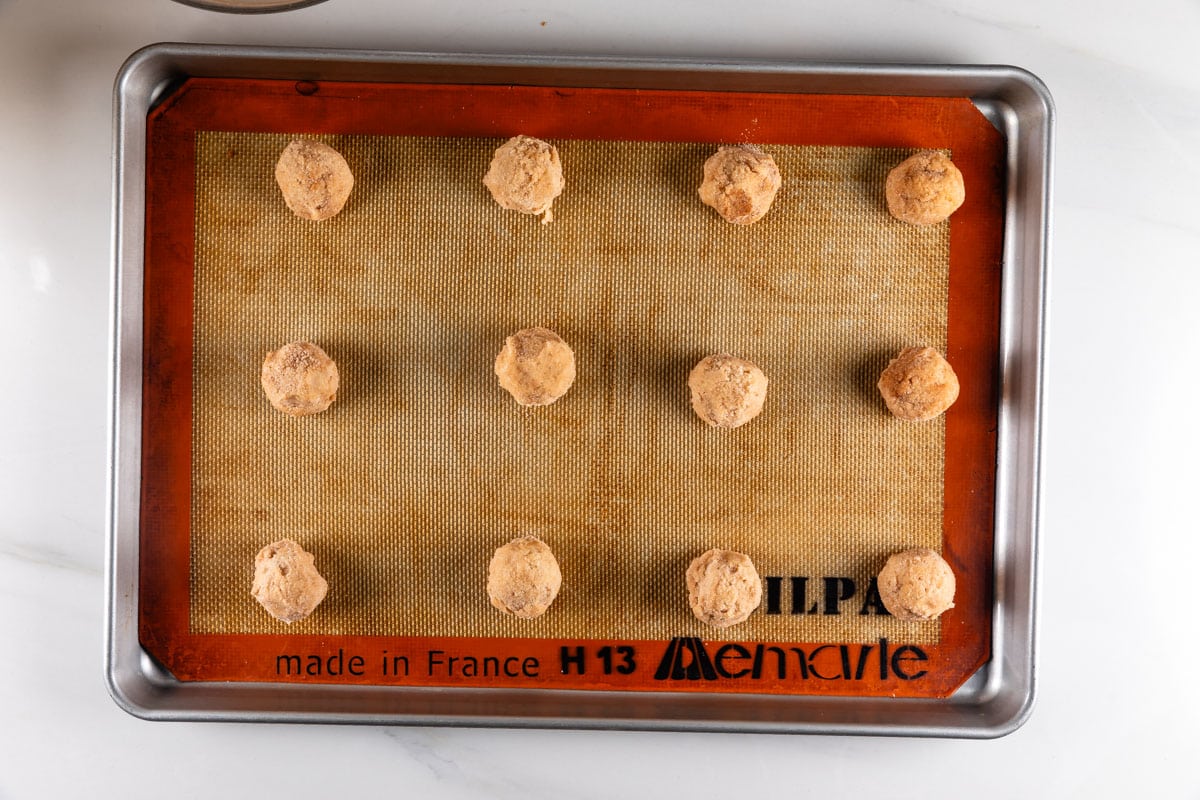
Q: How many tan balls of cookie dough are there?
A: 12